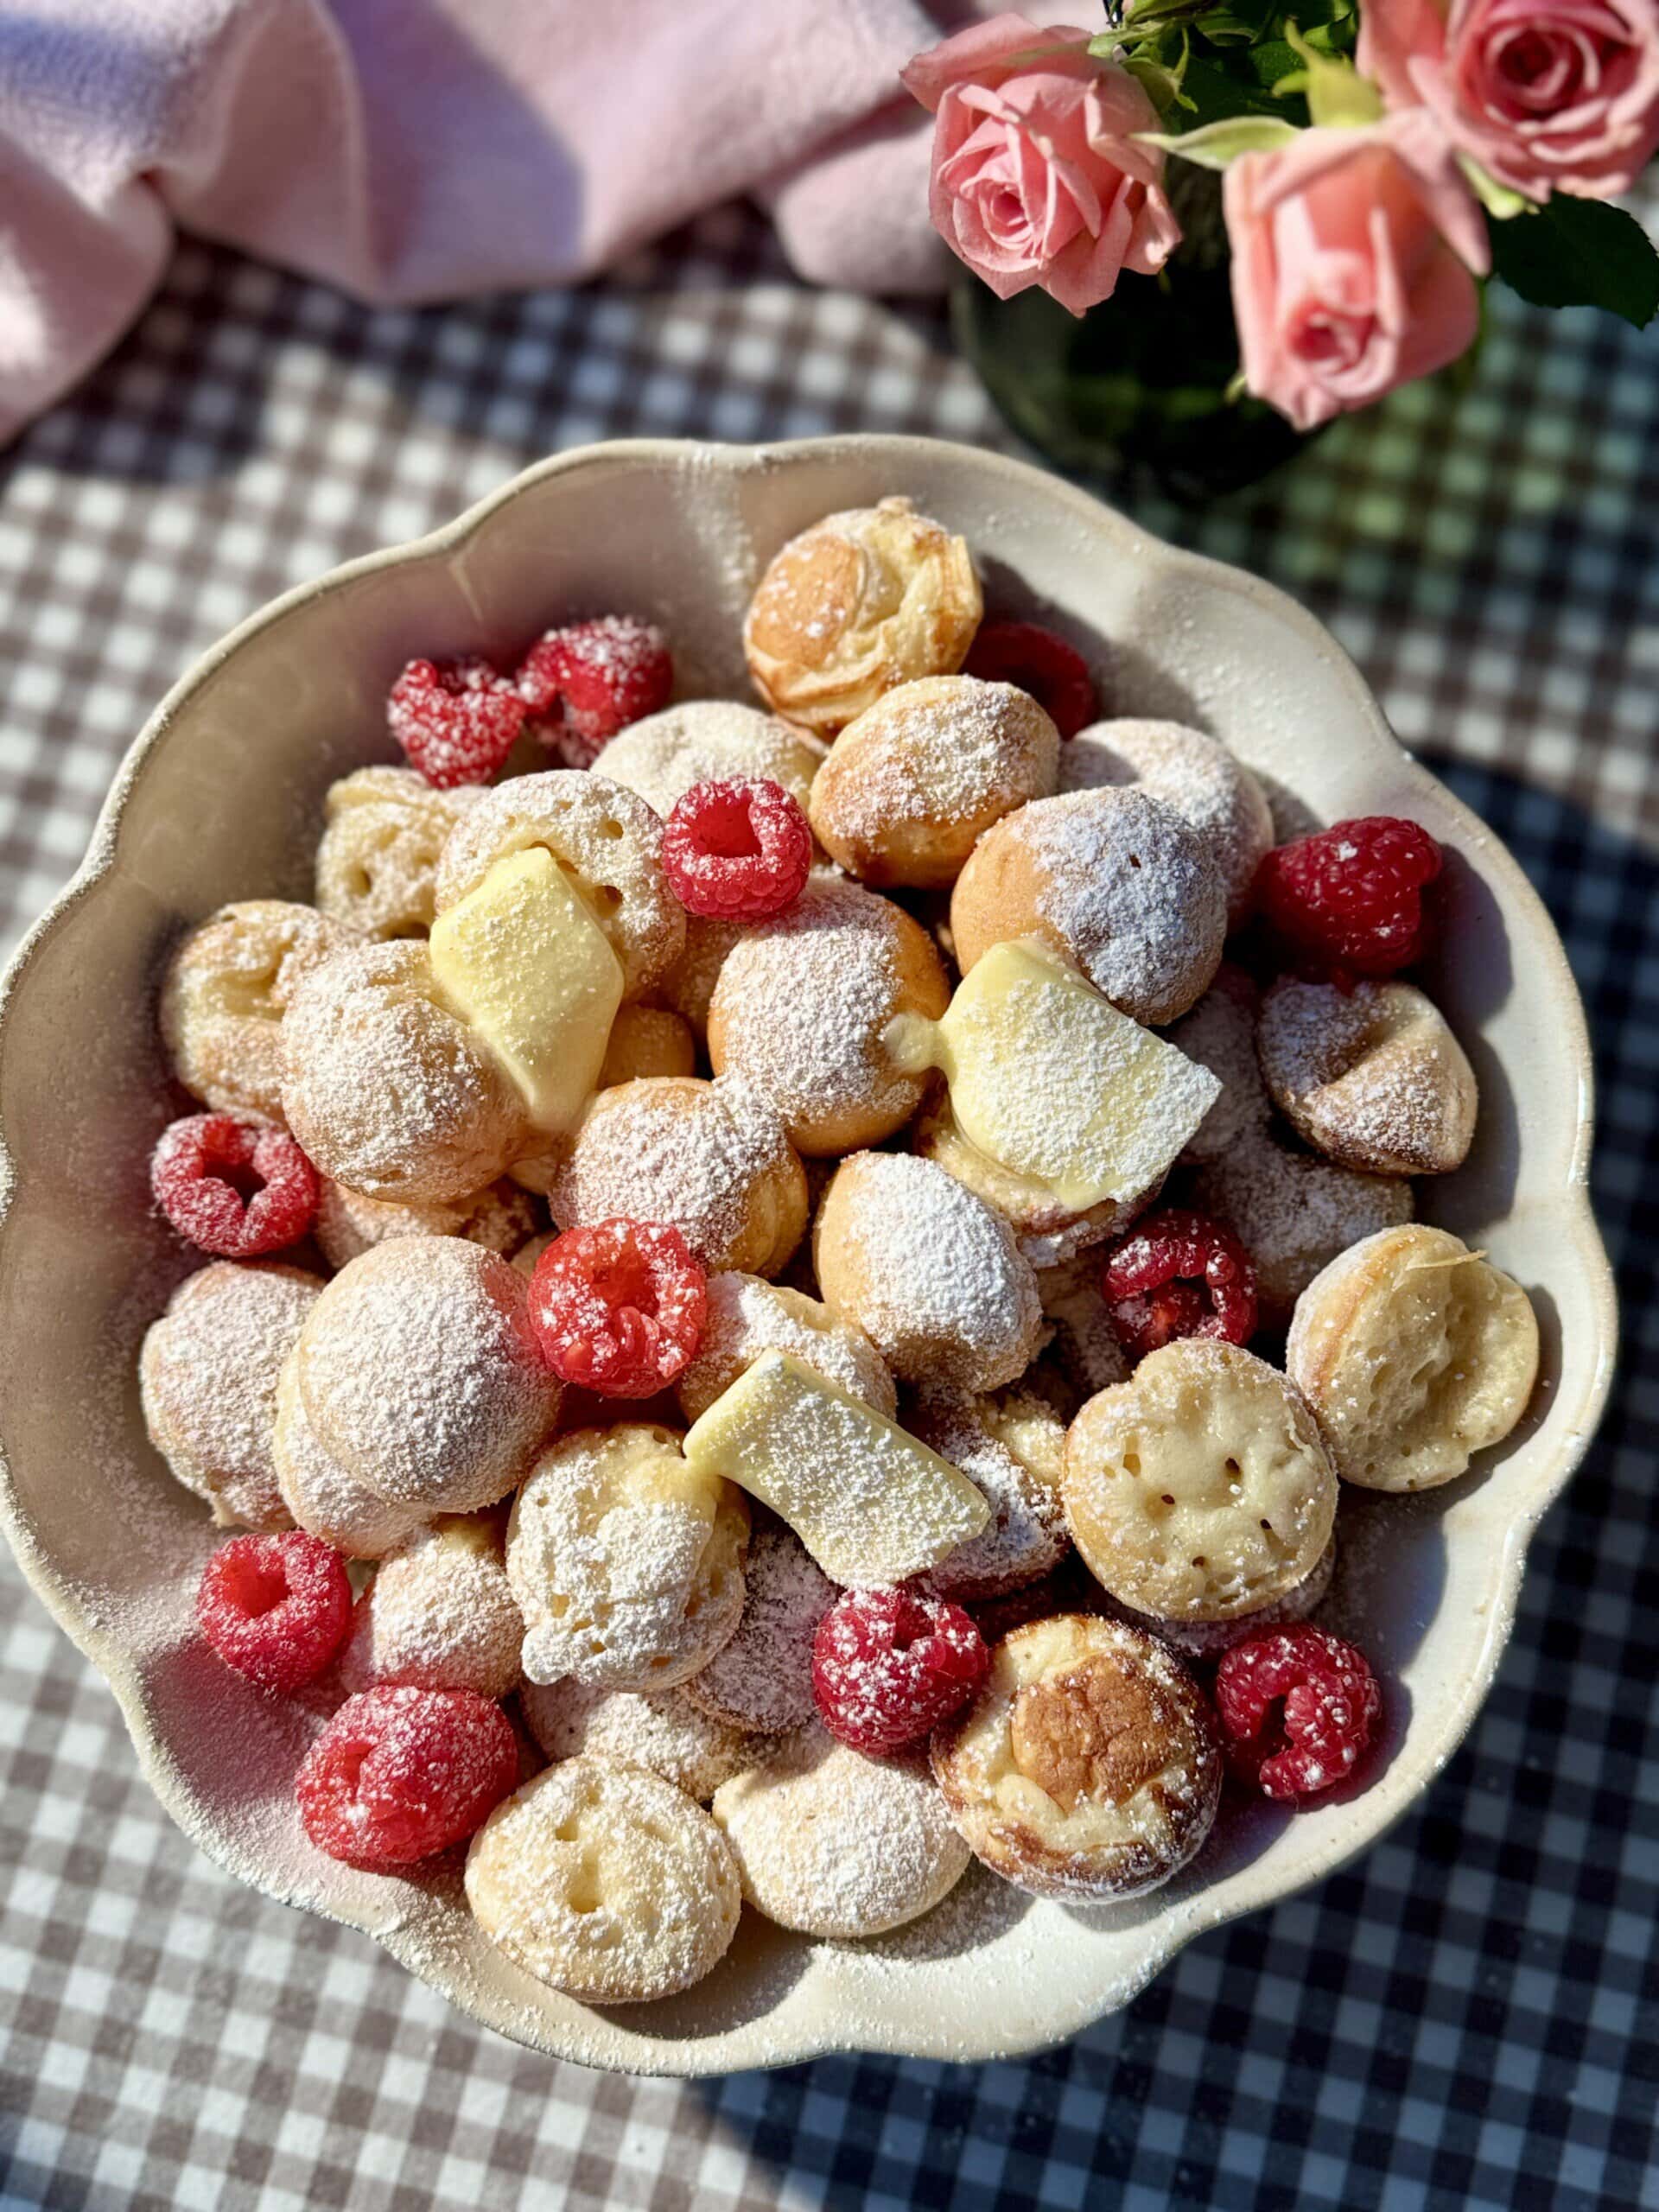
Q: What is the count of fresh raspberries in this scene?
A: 12